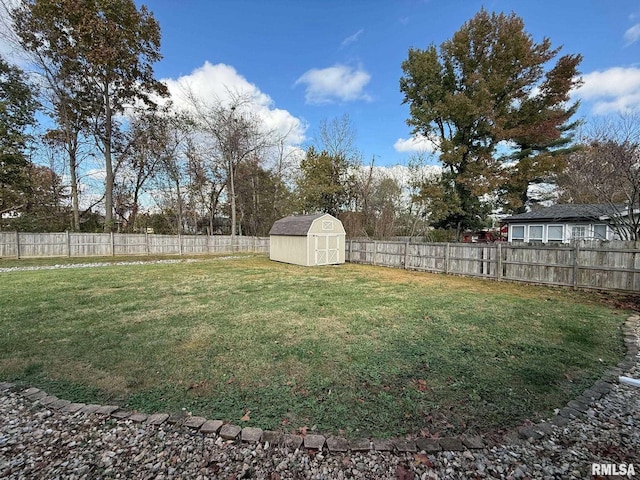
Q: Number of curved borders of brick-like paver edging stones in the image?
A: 1